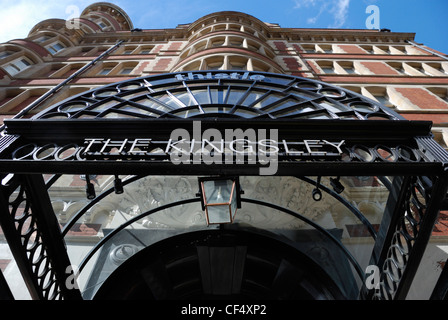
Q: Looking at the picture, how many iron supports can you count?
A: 2